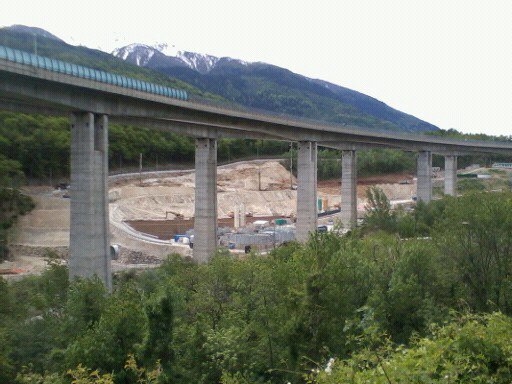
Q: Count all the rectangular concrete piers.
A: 6